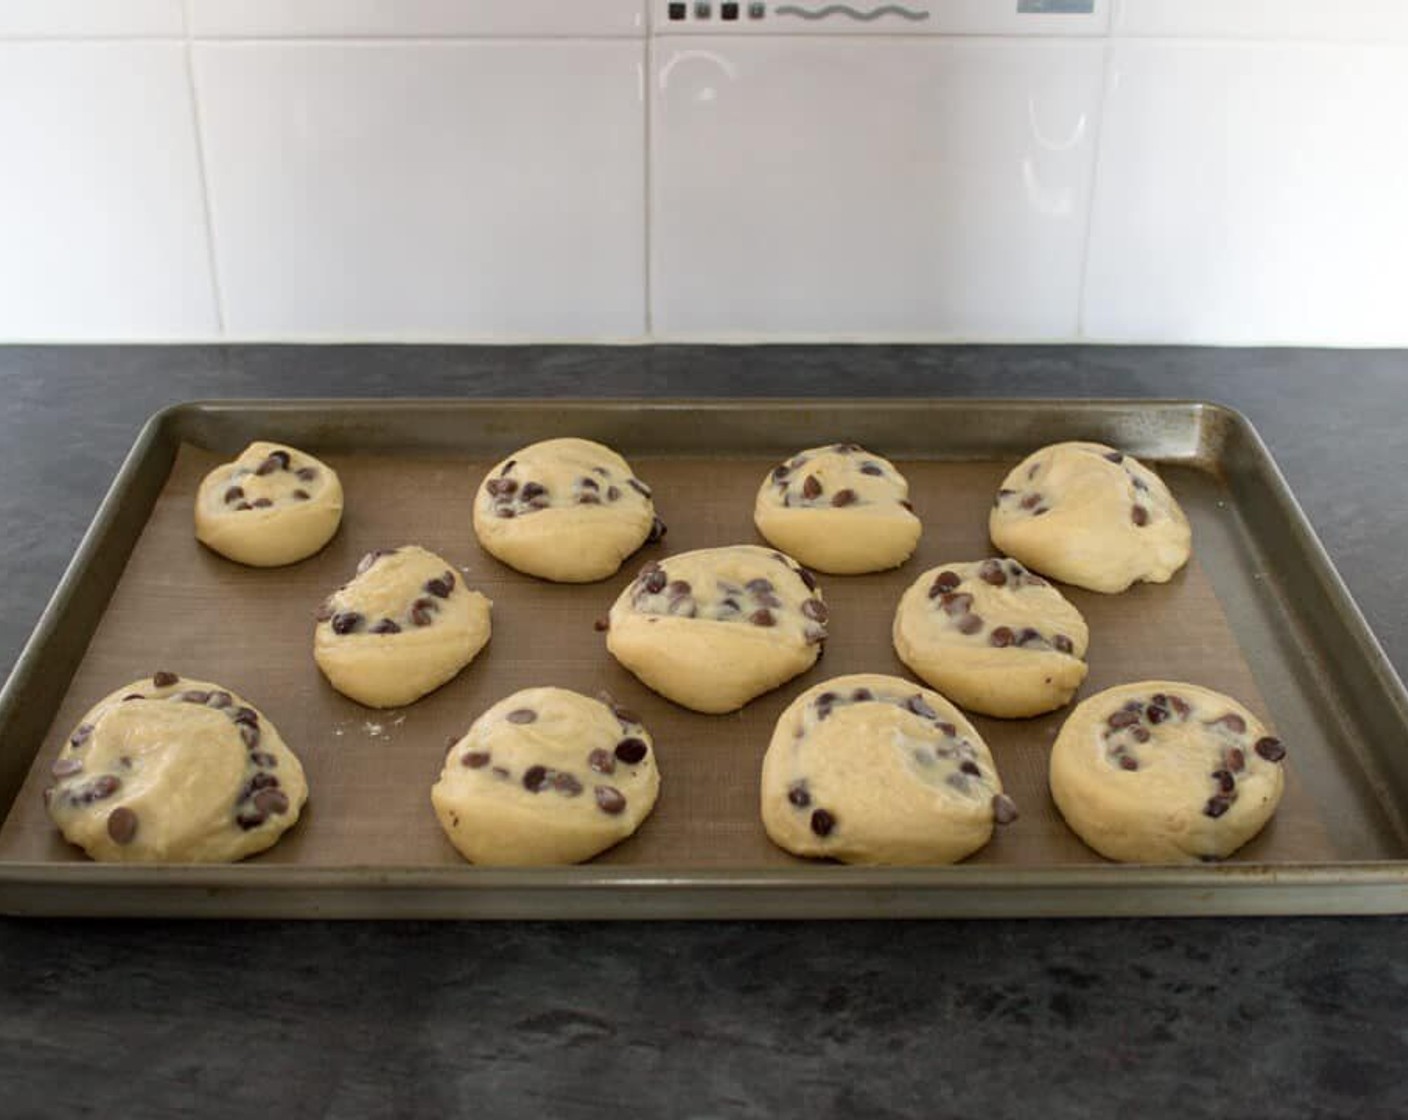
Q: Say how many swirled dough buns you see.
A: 11